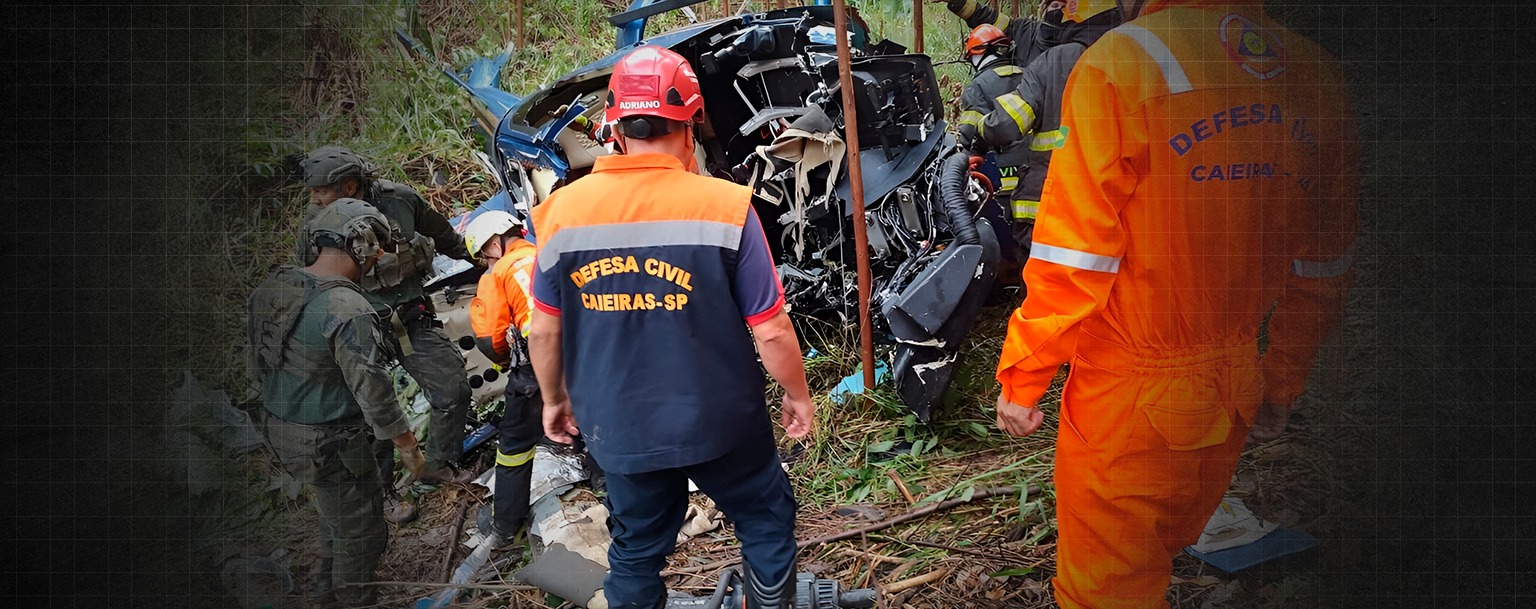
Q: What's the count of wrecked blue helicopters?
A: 1